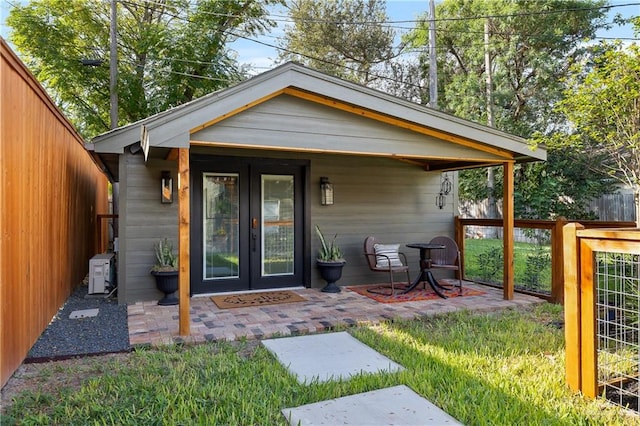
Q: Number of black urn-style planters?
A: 2